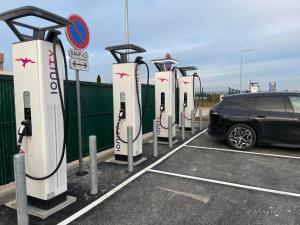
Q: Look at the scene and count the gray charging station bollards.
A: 8